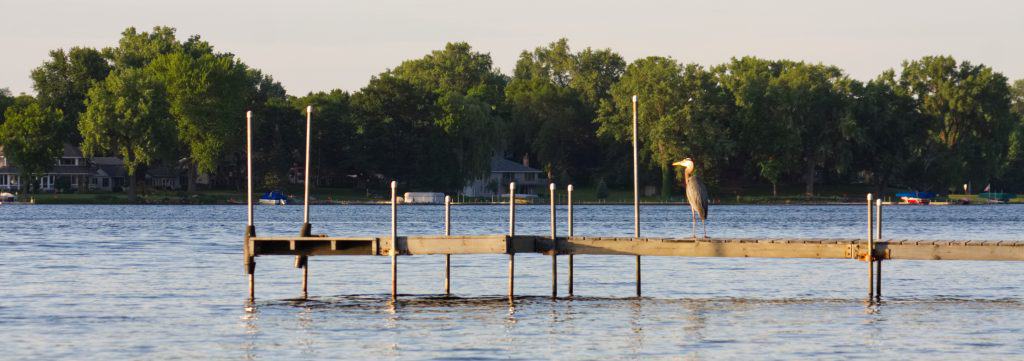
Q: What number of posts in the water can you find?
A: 10